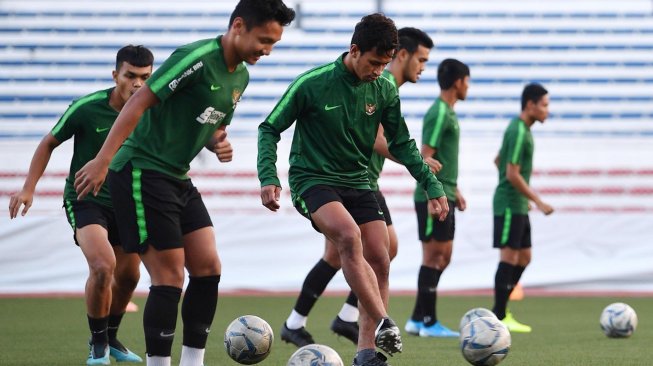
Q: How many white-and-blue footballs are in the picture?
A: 5